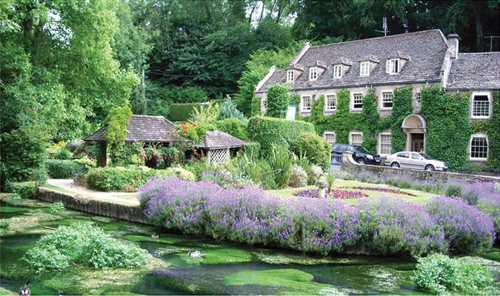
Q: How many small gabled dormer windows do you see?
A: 5